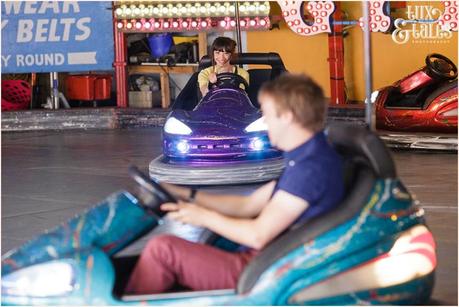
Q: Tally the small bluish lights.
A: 2